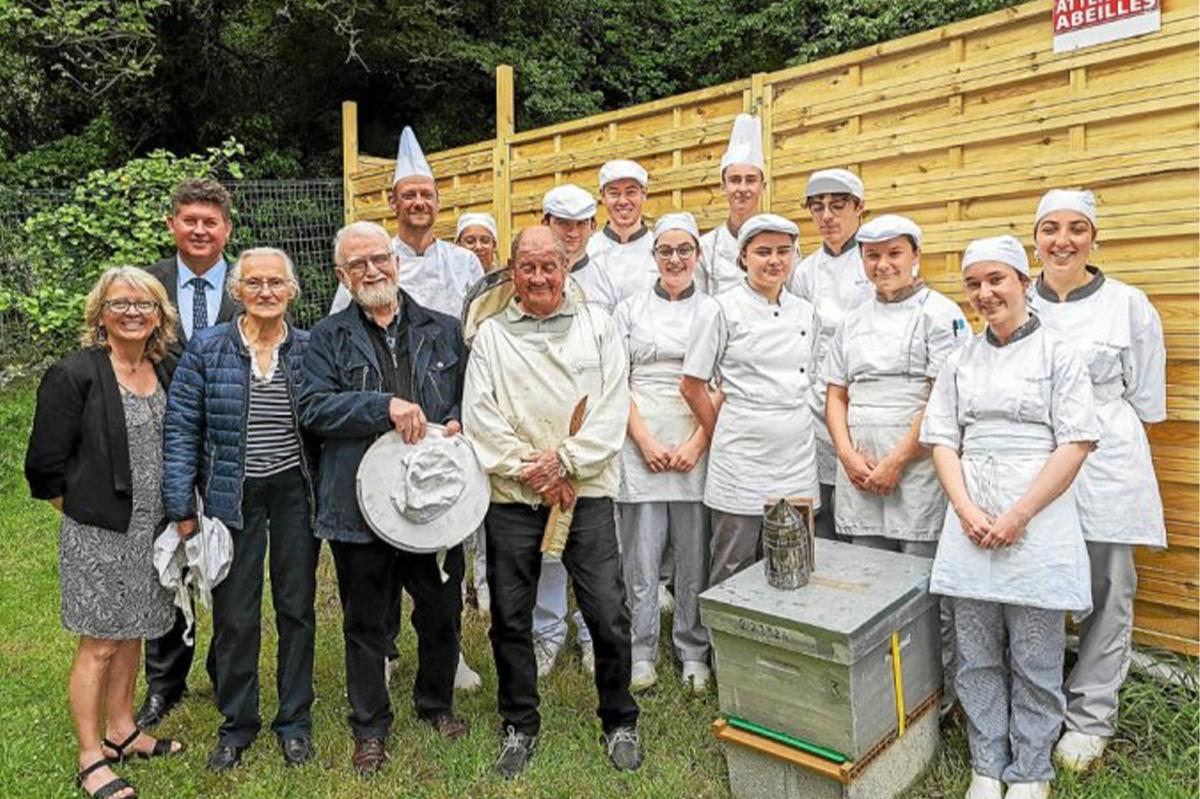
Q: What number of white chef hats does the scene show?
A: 11